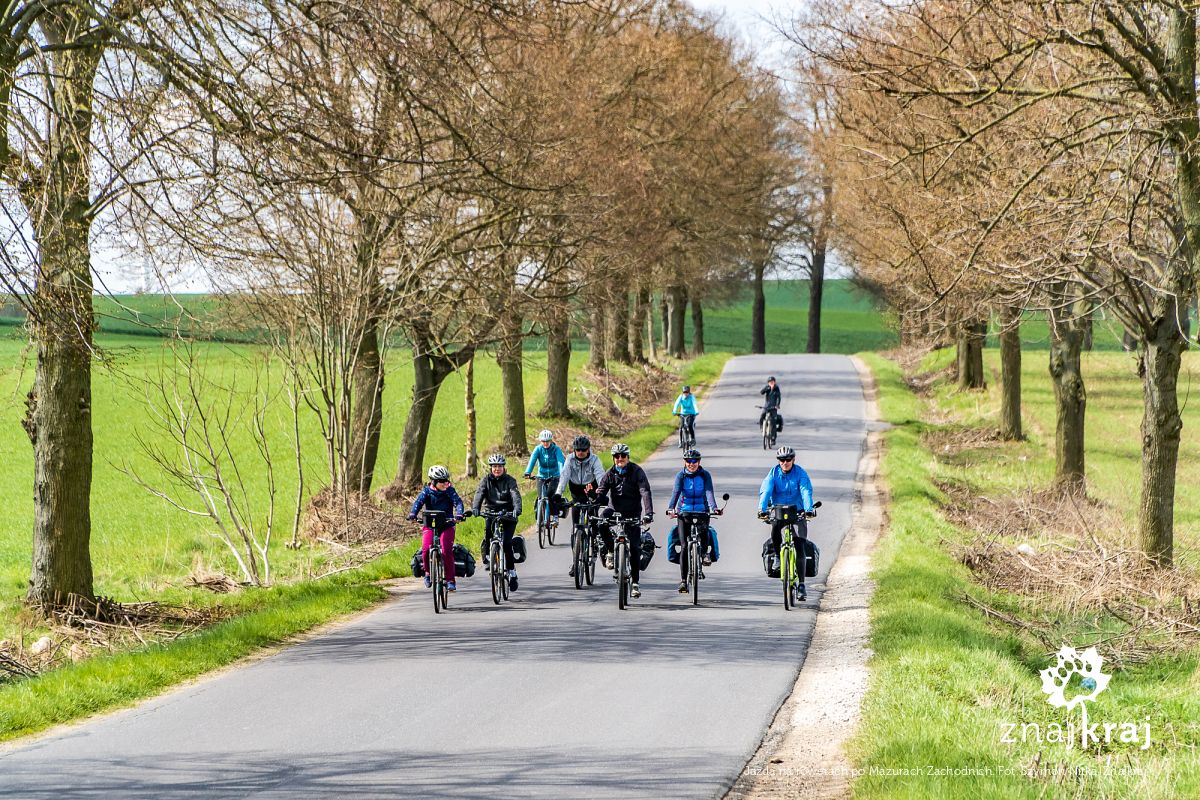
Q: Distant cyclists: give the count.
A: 2